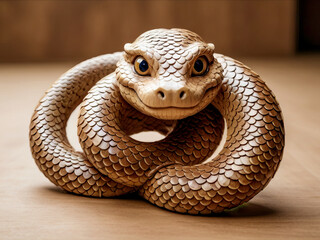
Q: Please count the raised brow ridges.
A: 2